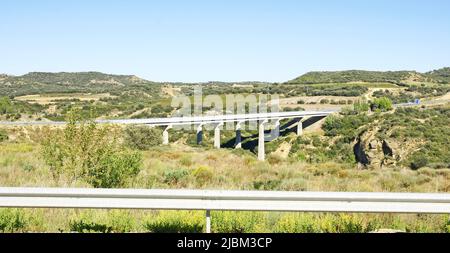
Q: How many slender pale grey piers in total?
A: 7